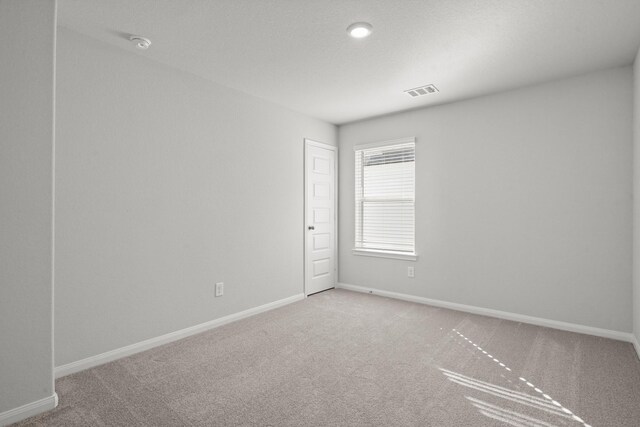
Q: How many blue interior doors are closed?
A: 0